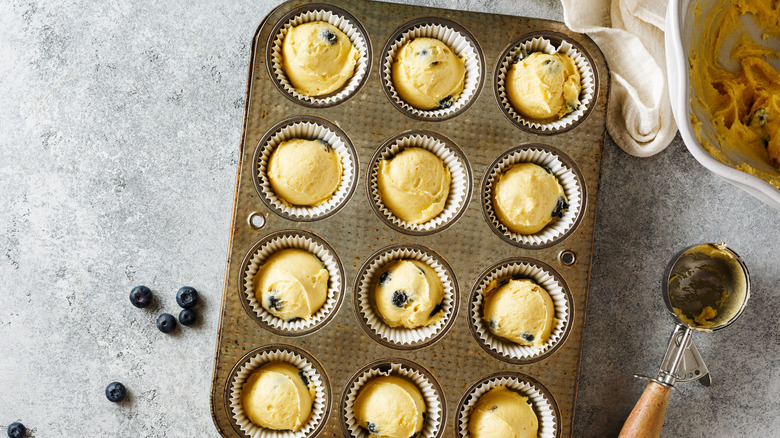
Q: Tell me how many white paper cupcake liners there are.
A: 12